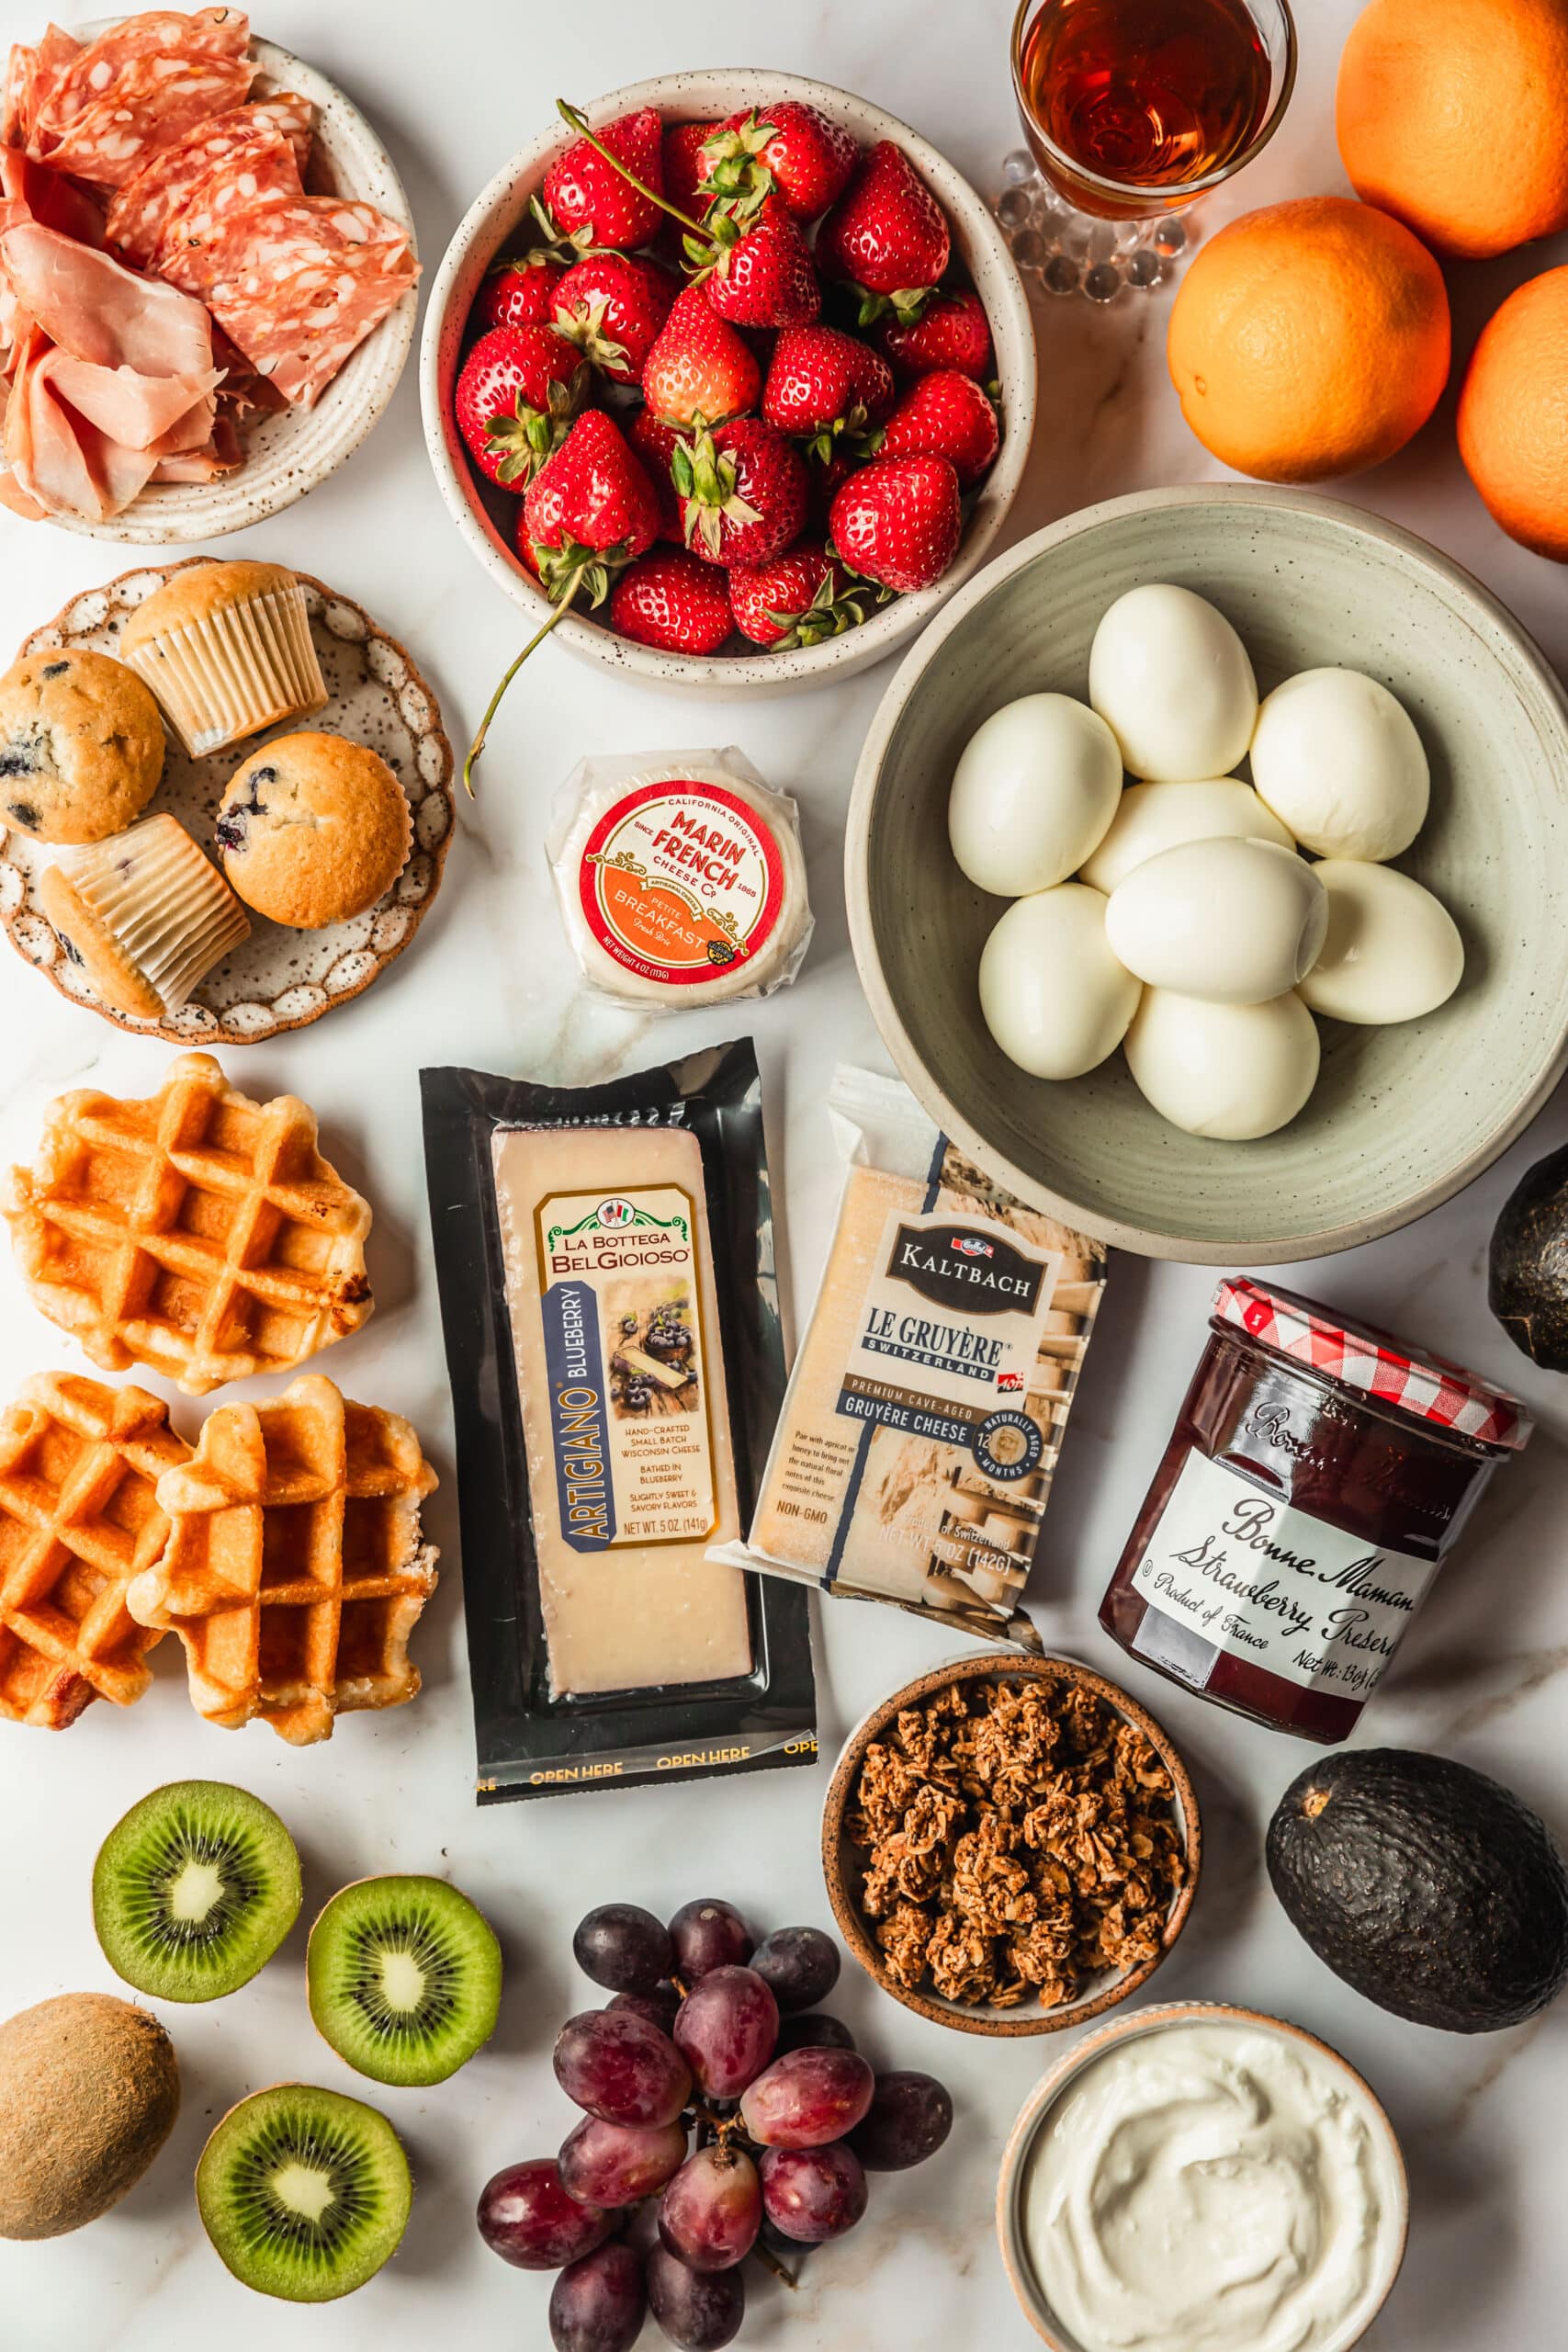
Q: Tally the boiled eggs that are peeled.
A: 8